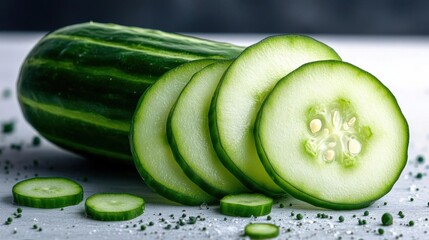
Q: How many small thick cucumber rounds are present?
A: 4